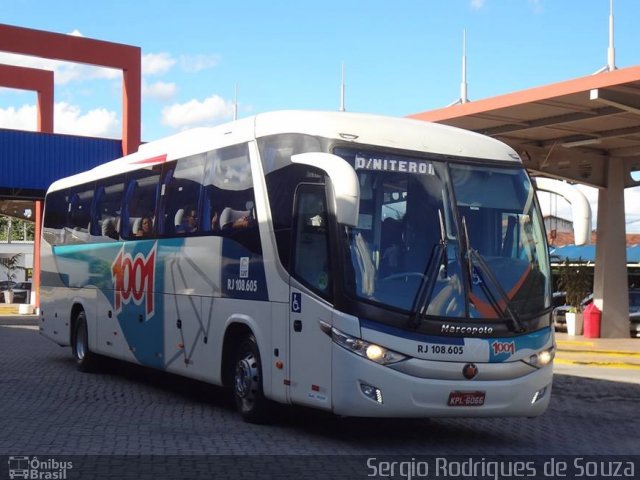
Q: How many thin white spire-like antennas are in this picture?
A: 4